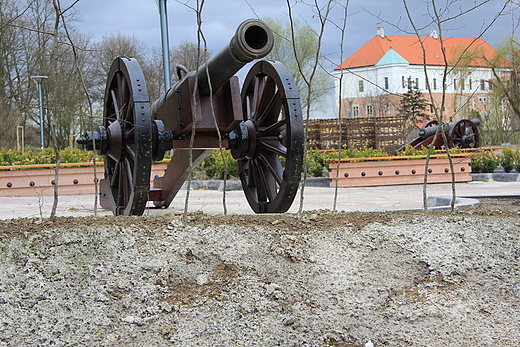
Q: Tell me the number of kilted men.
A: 0